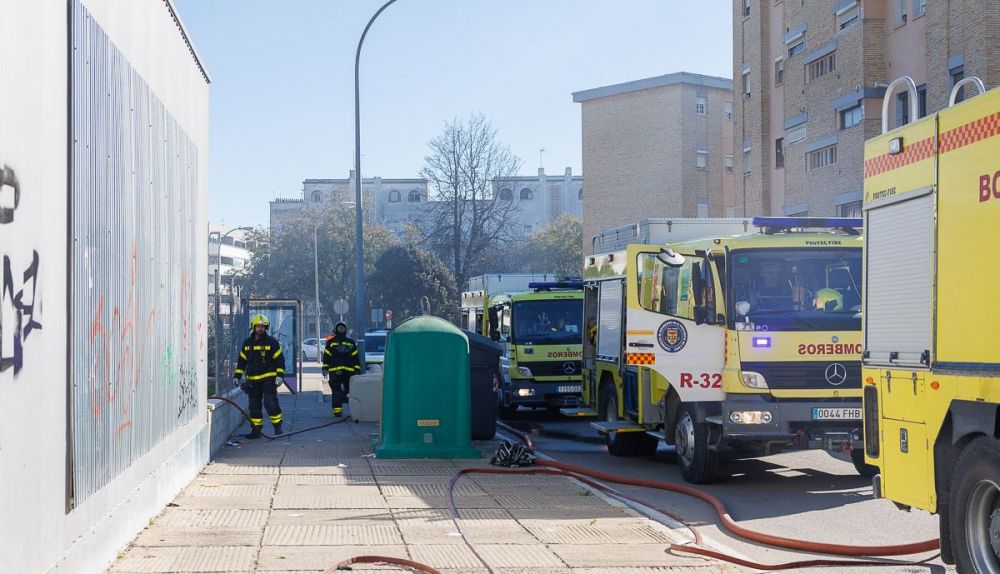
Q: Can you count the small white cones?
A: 0